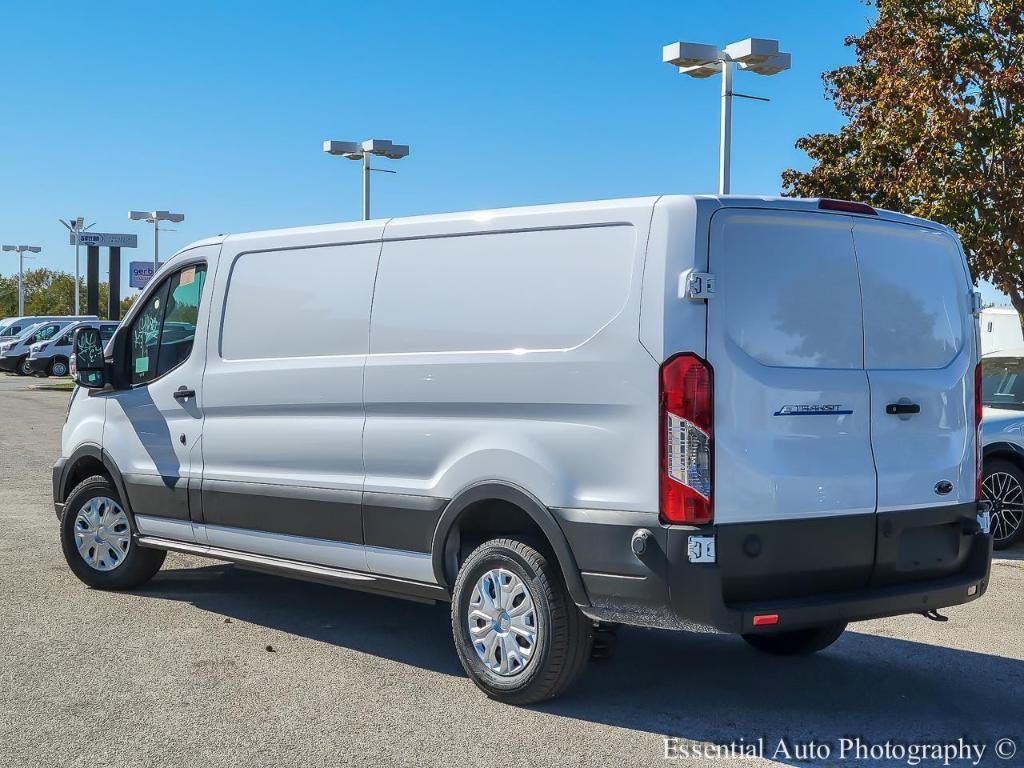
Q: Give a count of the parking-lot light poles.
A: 5